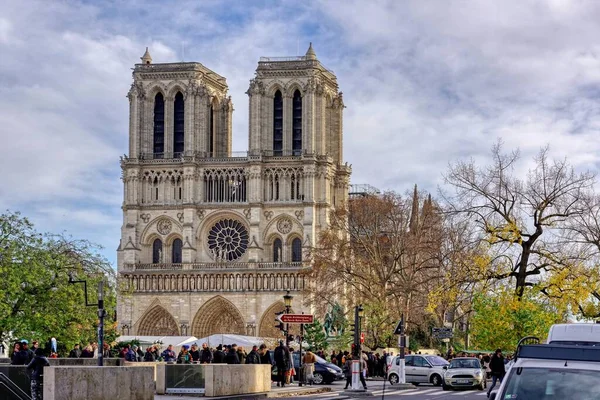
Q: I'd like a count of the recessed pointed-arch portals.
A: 3